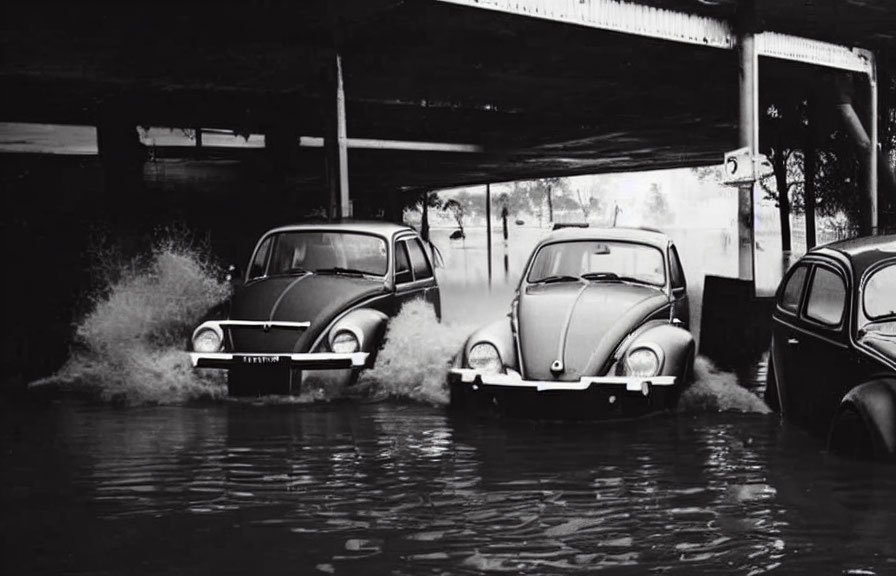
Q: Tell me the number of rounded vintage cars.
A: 3